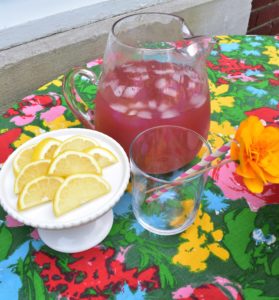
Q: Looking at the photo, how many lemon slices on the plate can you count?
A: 8